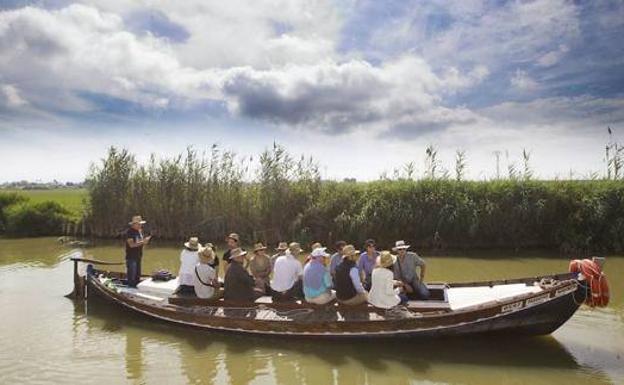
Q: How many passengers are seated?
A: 15